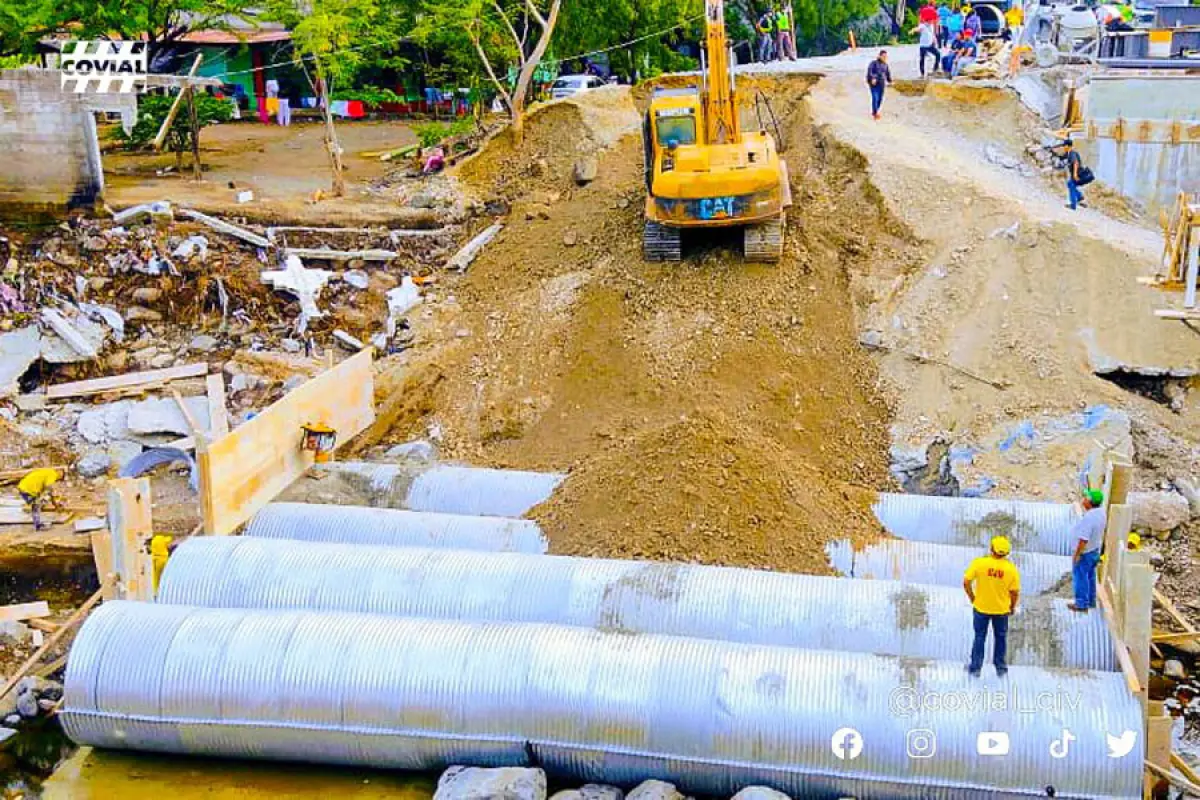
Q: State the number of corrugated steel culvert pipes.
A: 4